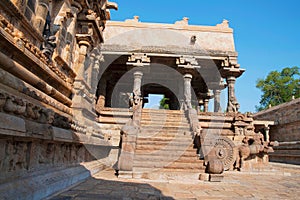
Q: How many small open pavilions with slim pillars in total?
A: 1